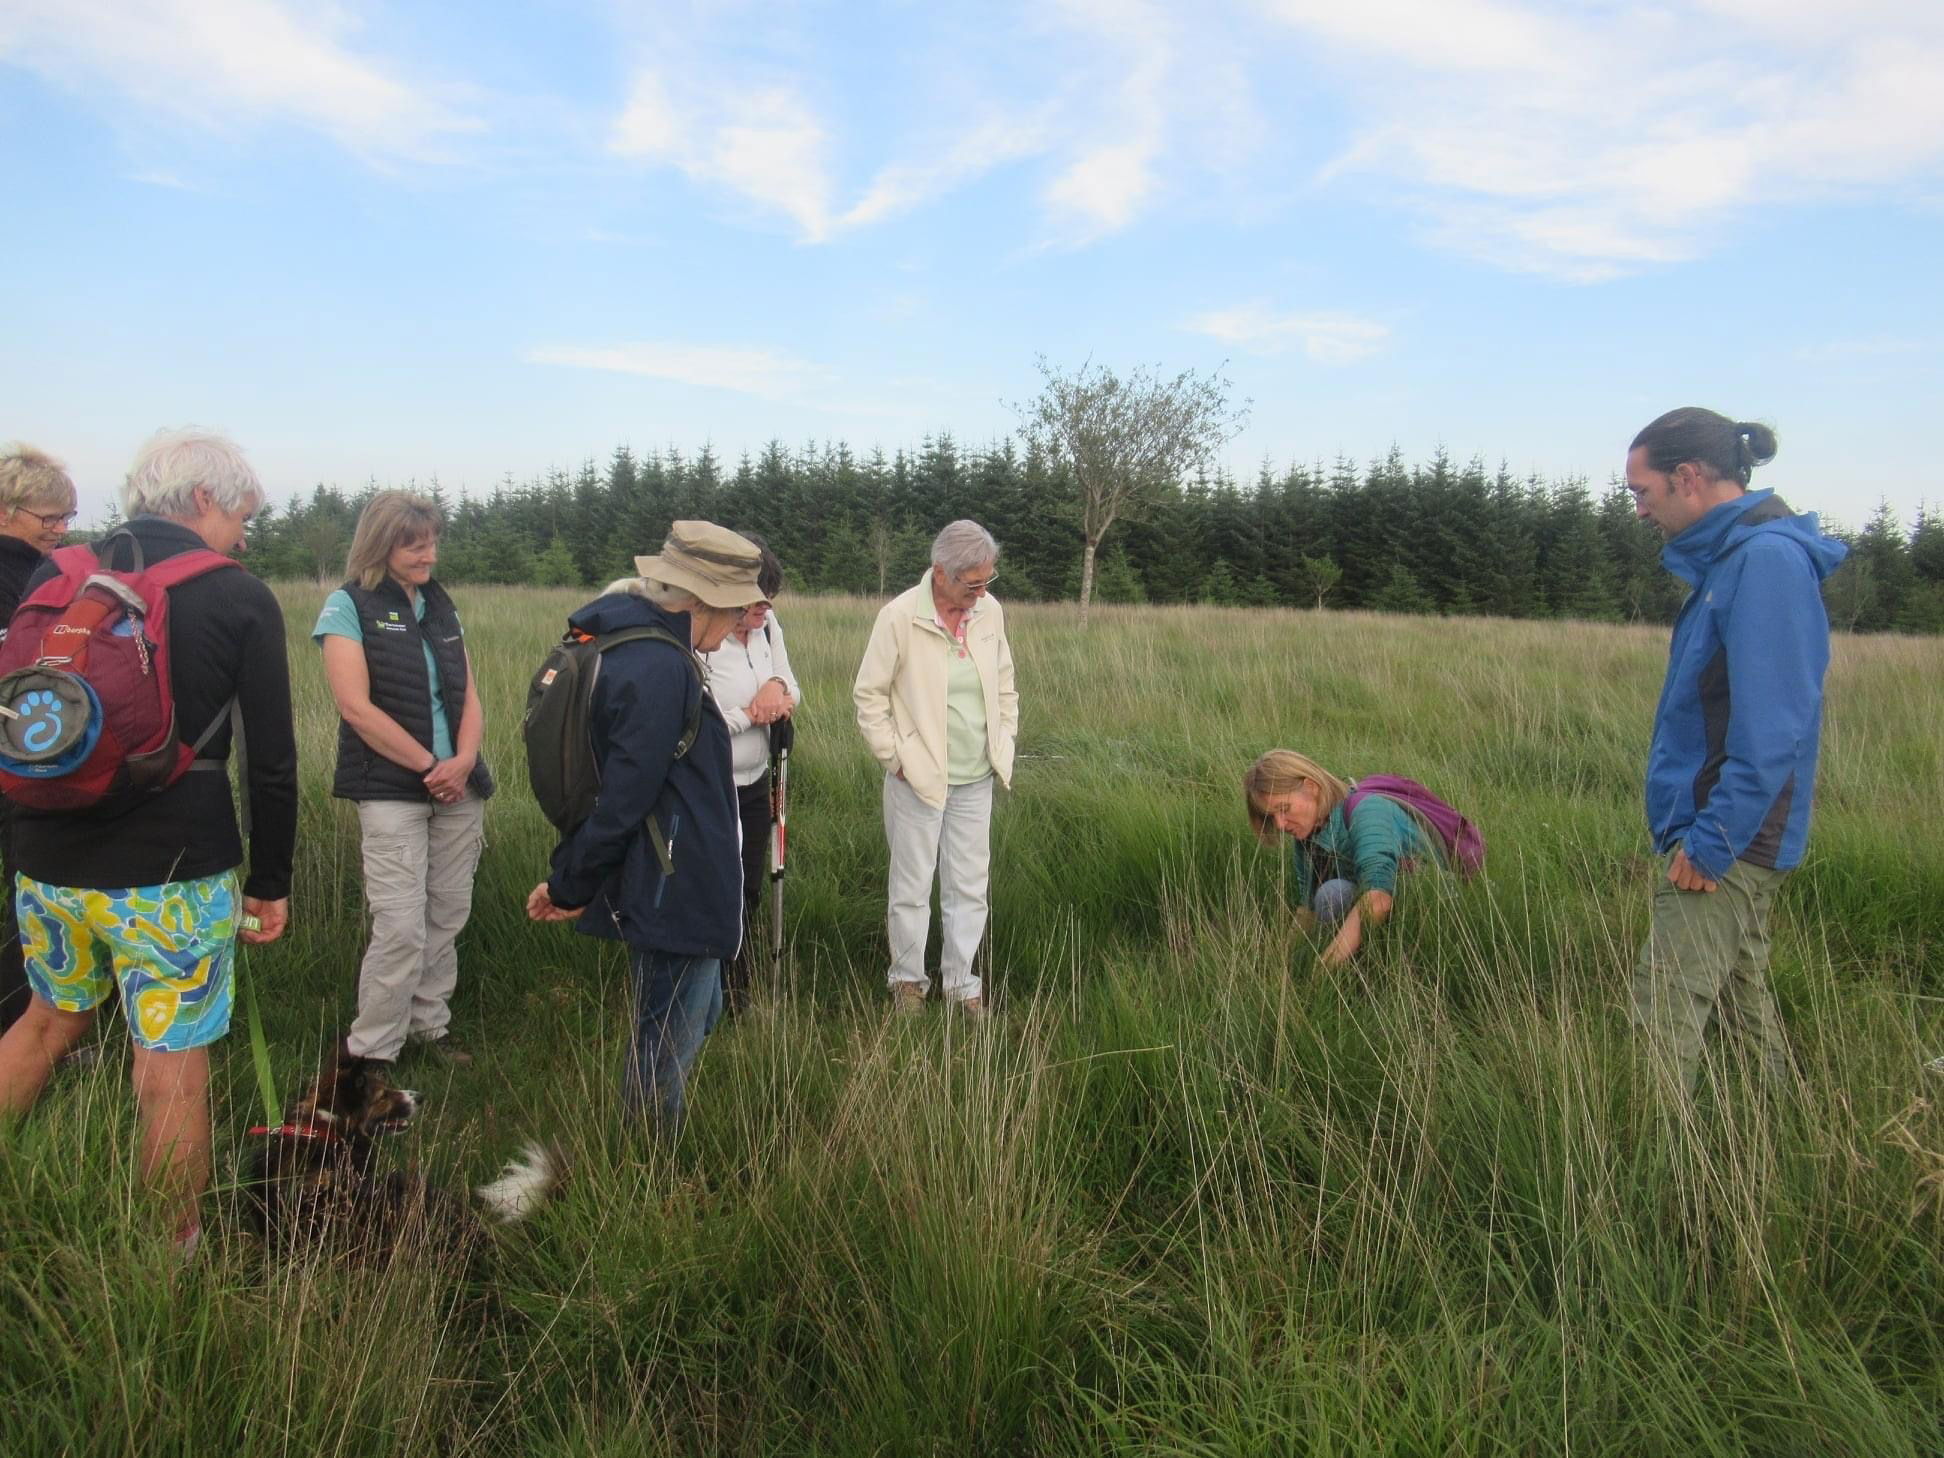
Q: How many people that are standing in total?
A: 7